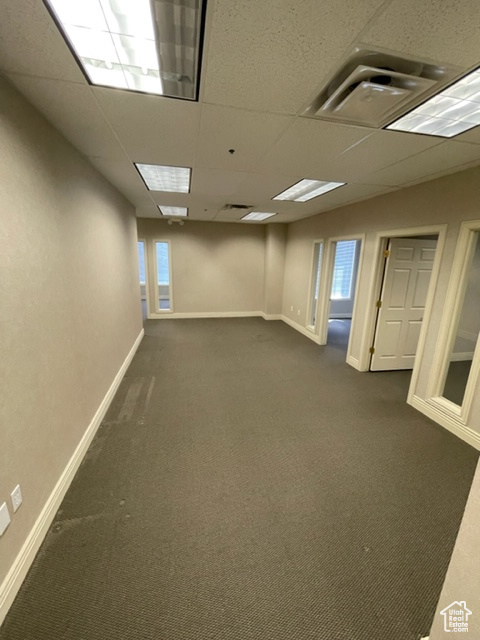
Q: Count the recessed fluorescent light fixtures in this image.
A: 6